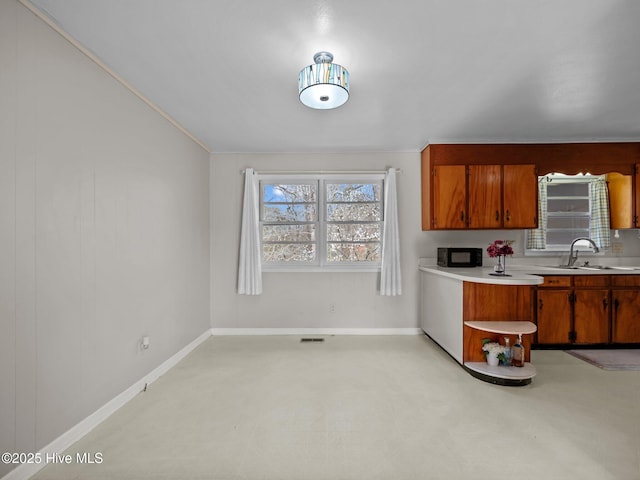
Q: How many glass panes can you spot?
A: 12